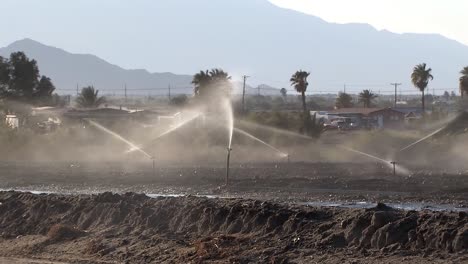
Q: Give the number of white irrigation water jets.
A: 6